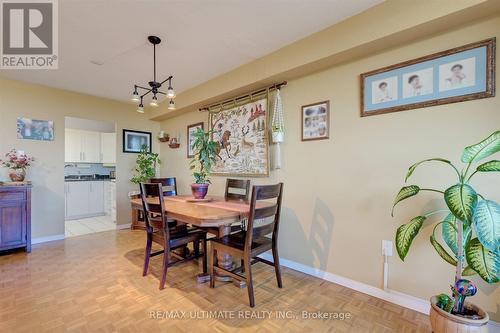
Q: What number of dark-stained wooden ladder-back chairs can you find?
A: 4